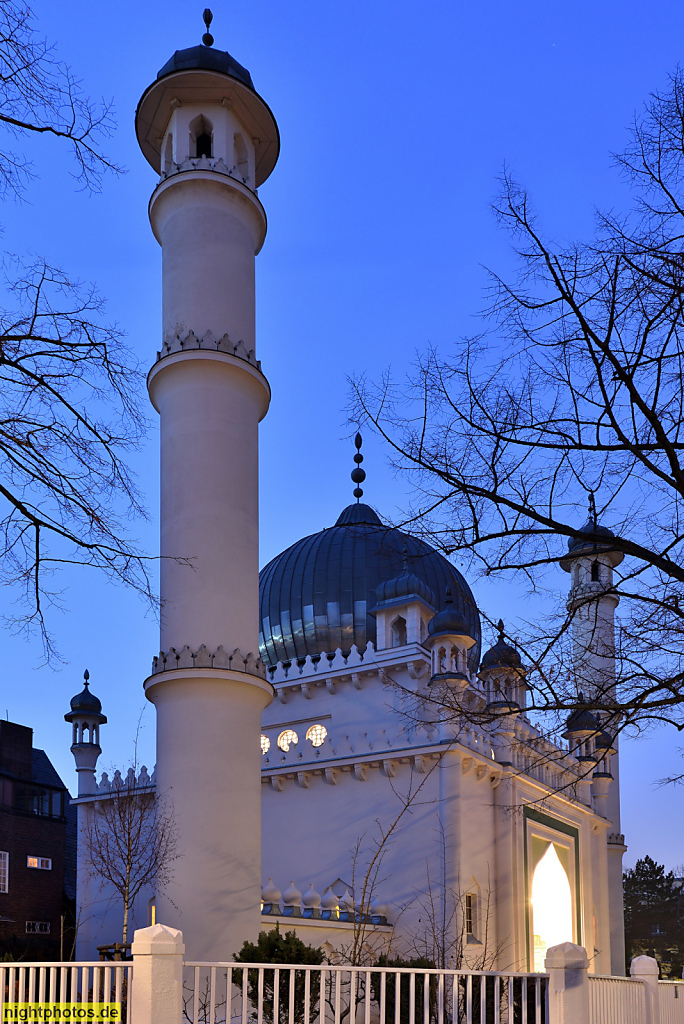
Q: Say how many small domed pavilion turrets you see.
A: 6